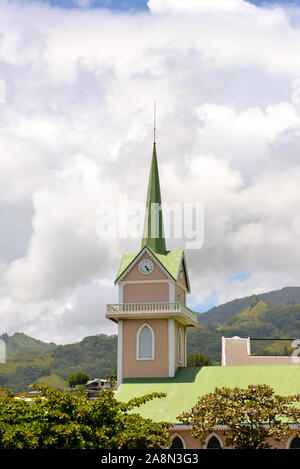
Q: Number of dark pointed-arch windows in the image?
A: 3